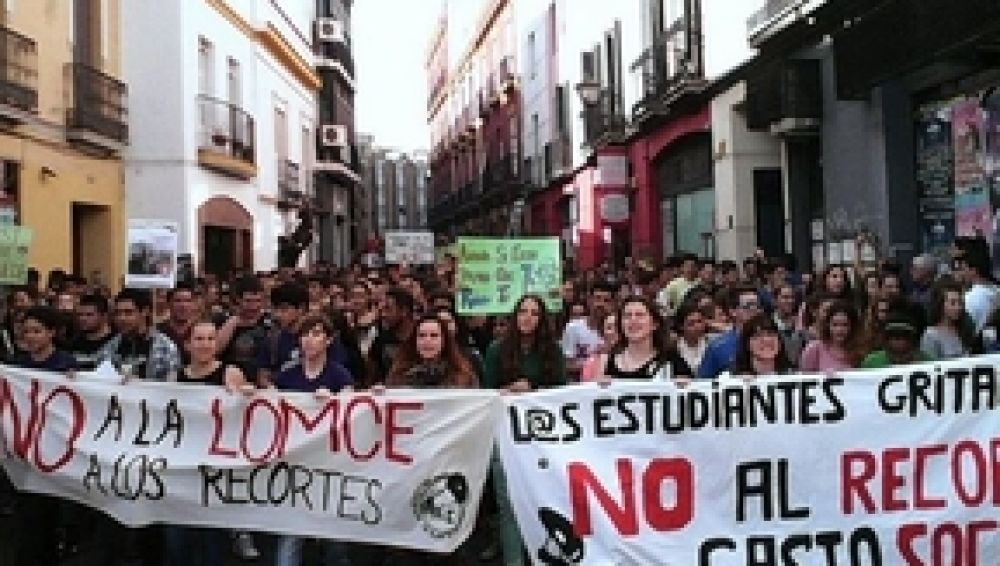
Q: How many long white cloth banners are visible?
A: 2